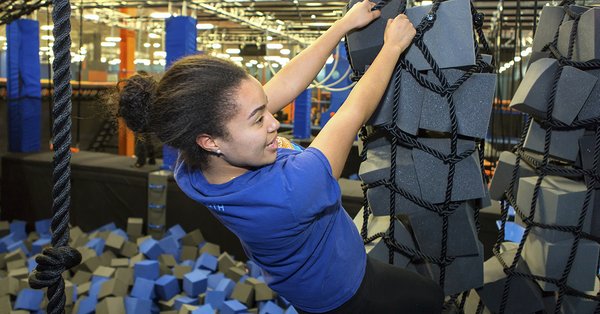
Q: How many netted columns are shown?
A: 2